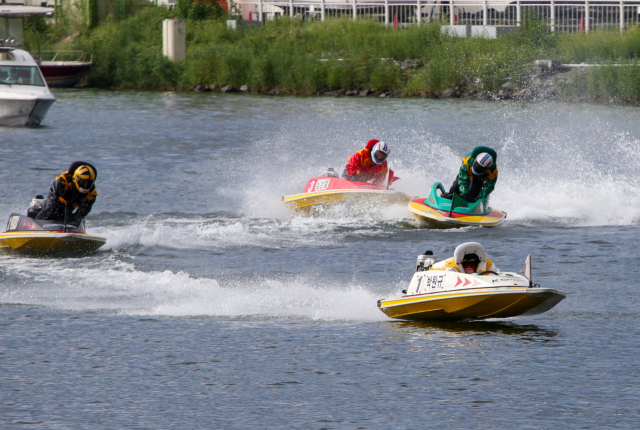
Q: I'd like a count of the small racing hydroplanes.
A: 4